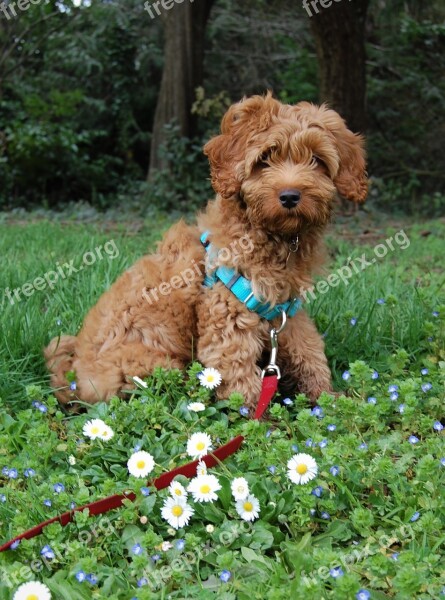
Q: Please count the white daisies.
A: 15